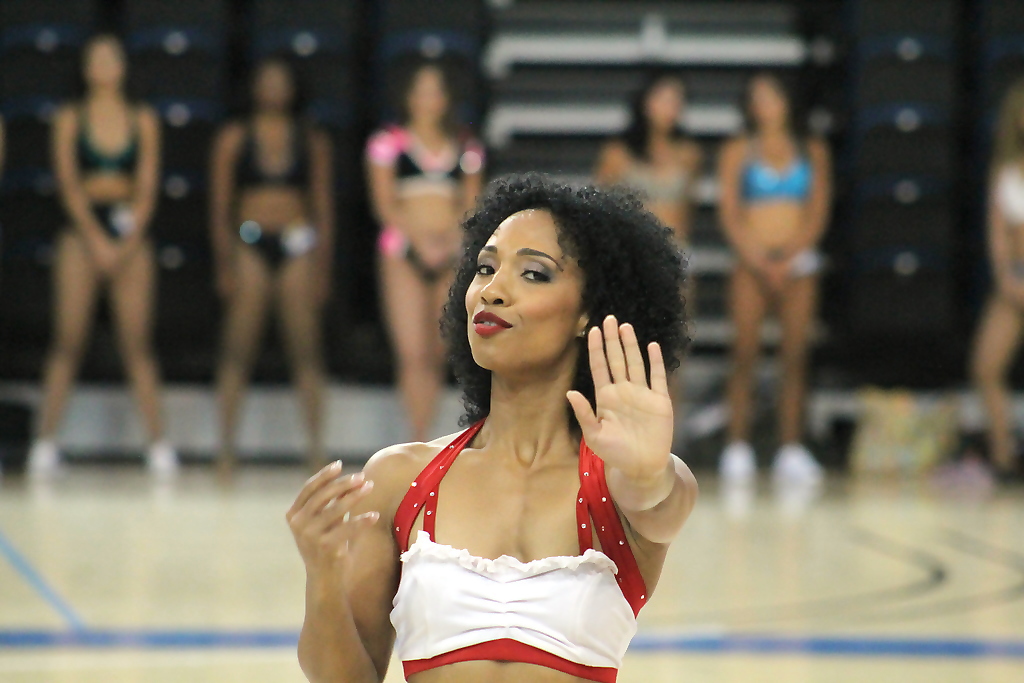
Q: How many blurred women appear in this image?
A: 6